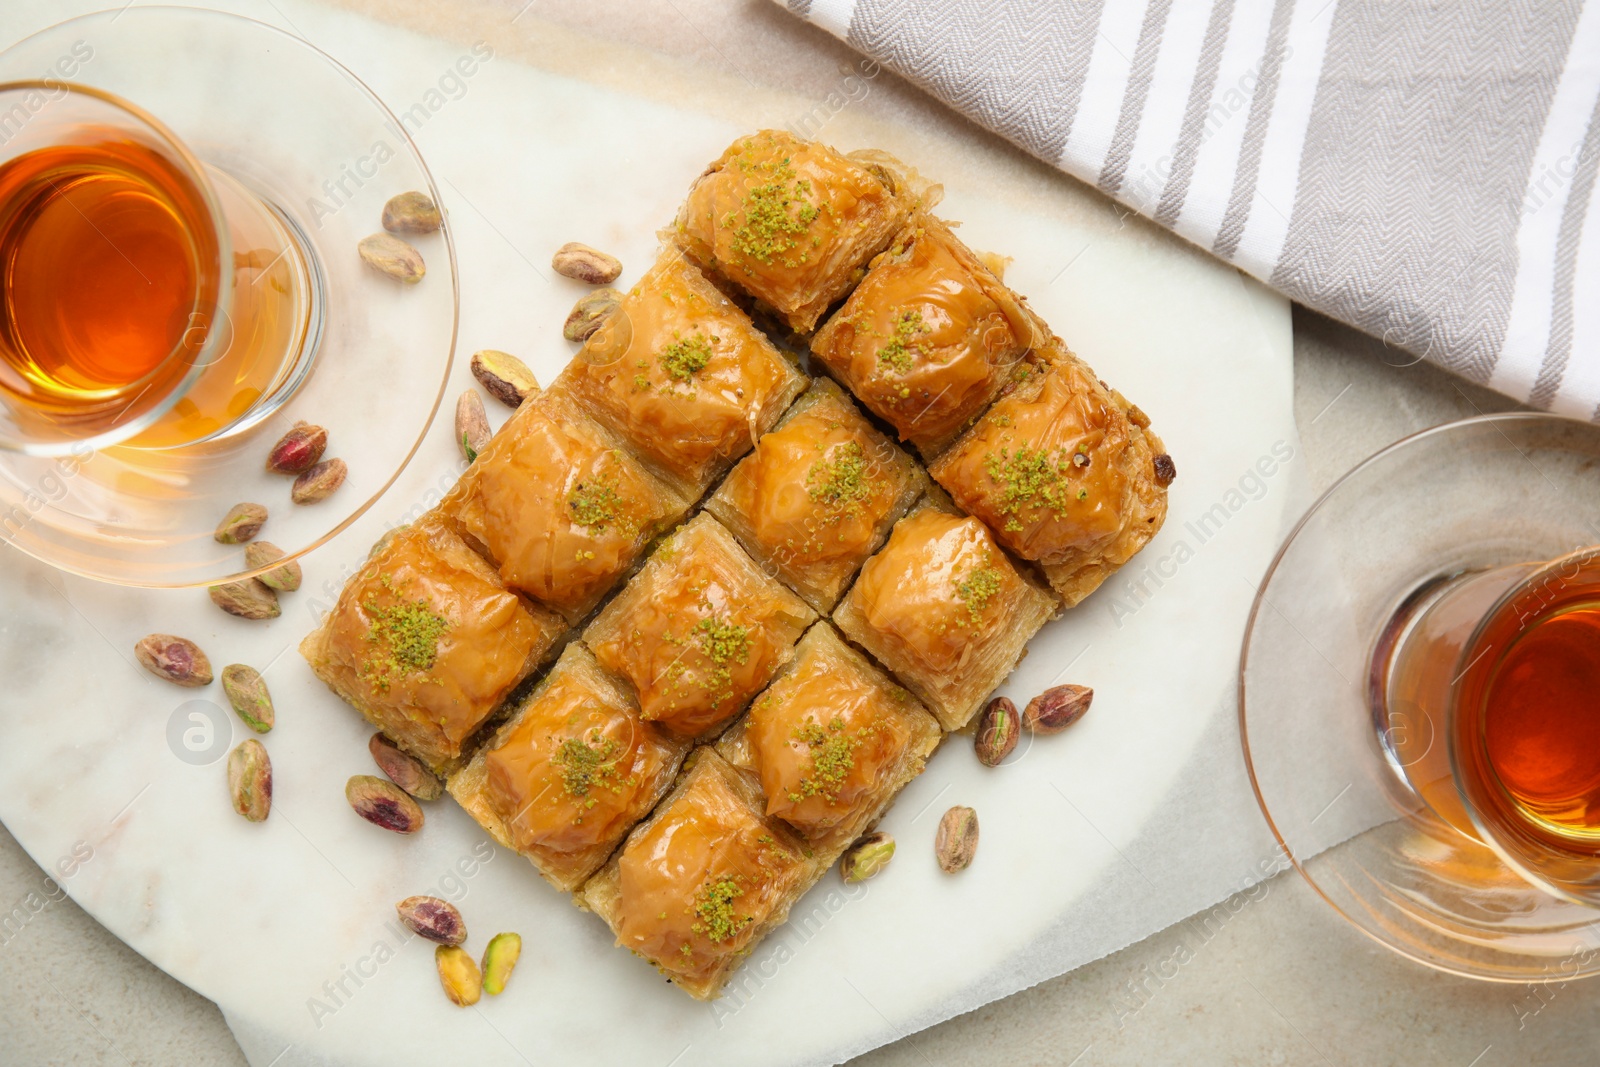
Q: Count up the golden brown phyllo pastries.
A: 12